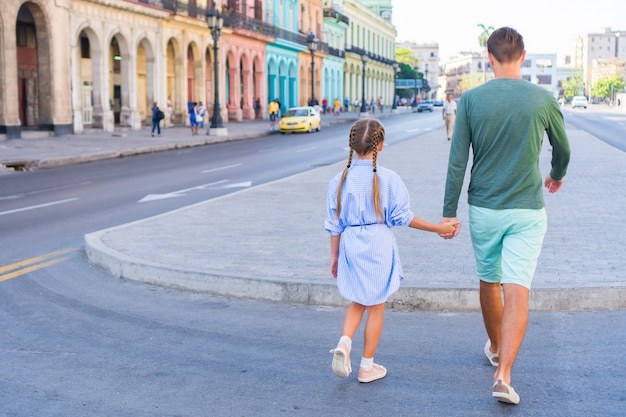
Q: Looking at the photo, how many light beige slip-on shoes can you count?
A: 2